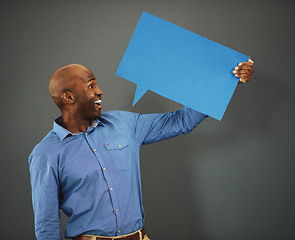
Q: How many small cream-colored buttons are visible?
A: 7